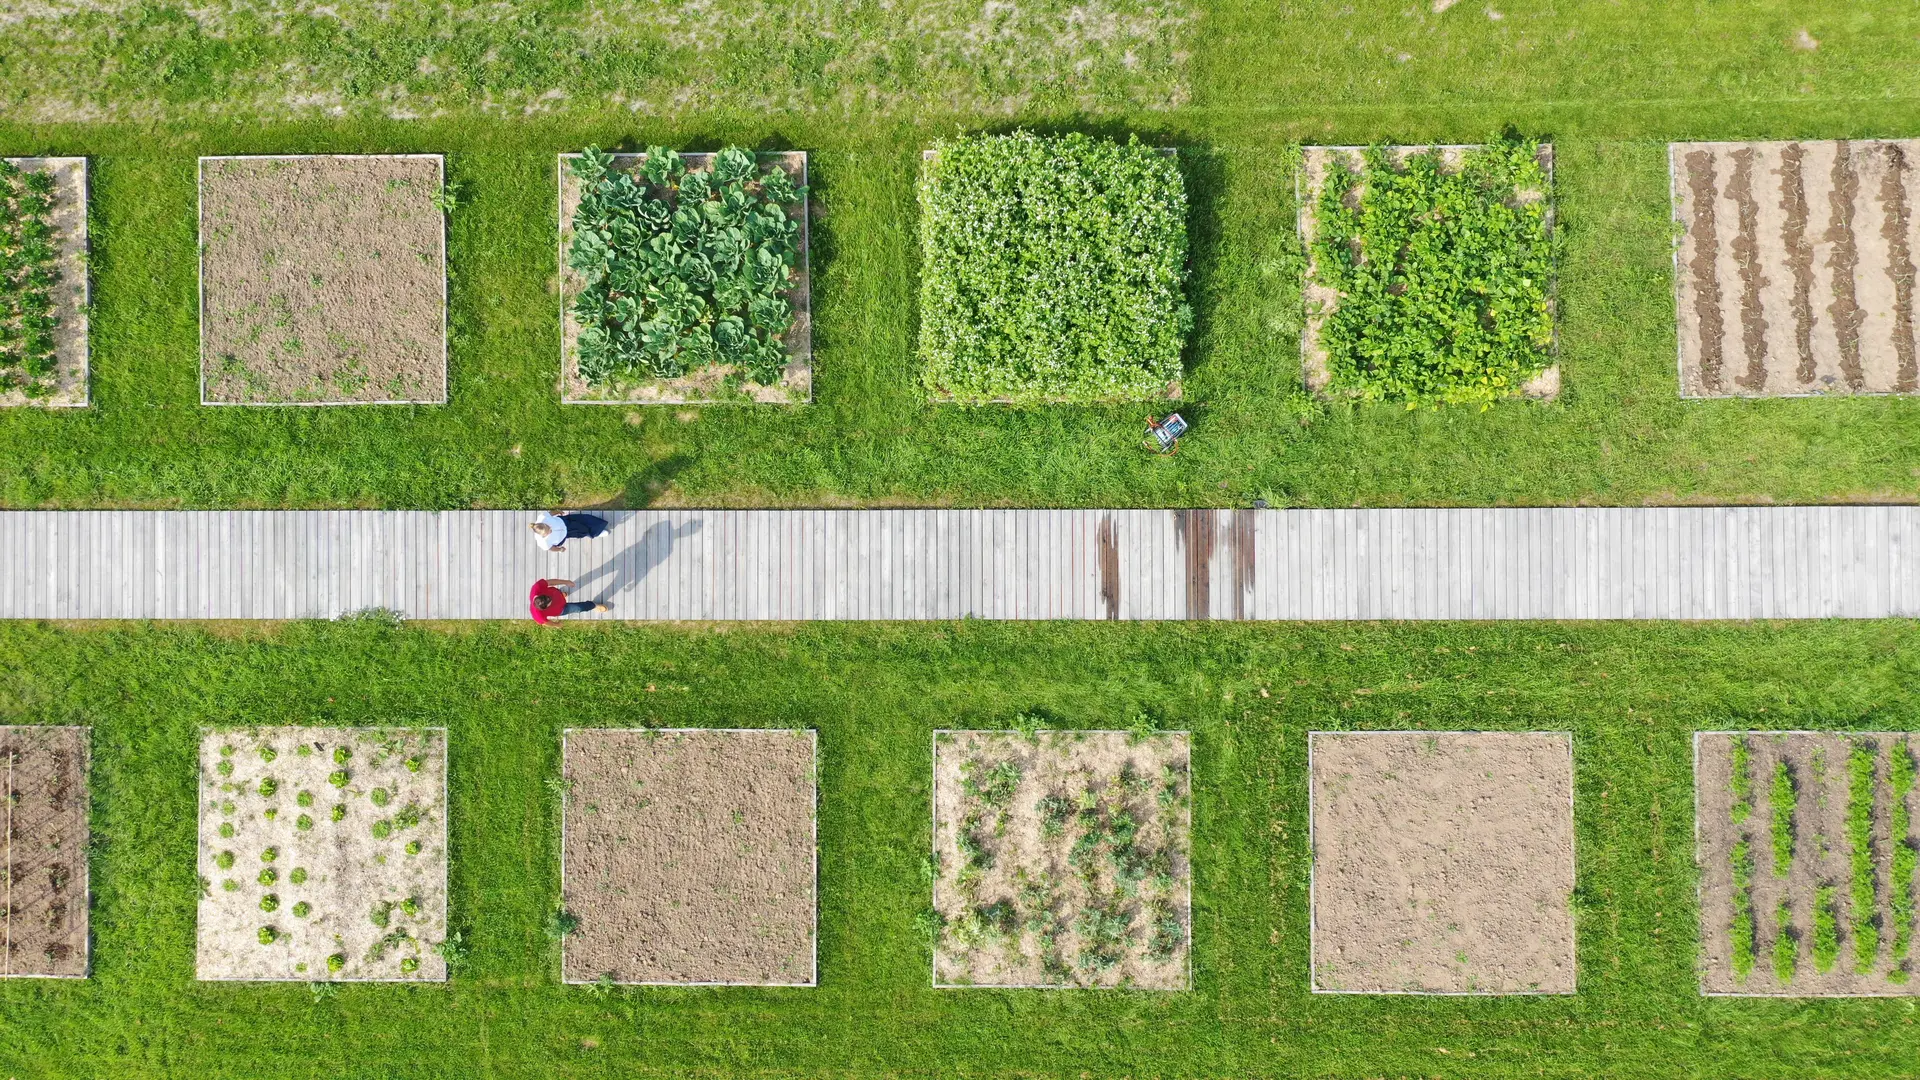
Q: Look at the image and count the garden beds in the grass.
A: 12